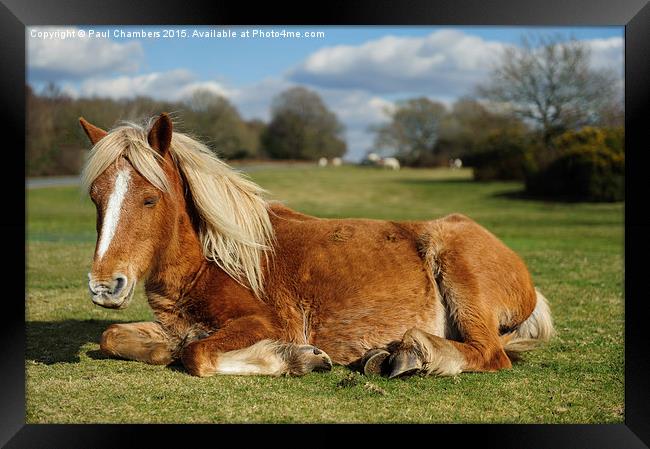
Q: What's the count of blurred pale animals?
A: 5